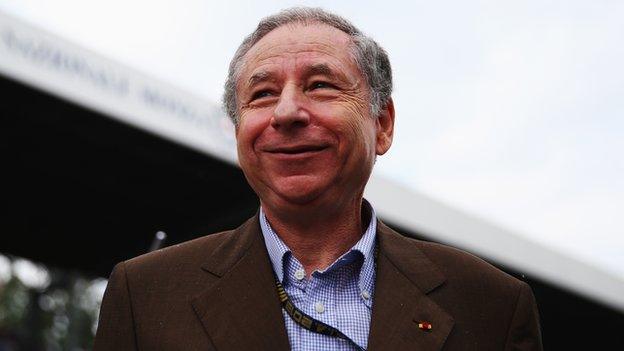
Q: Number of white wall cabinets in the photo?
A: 0